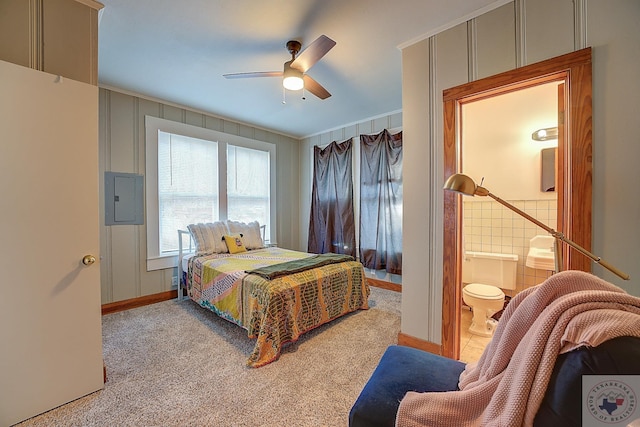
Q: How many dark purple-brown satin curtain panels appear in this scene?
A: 2